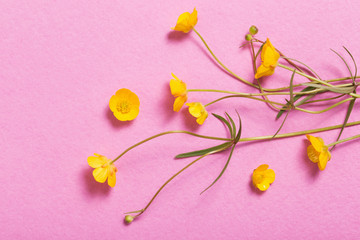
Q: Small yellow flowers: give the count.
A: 8